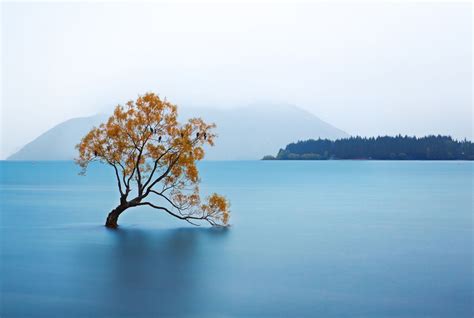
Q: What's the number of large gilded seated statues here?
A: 0